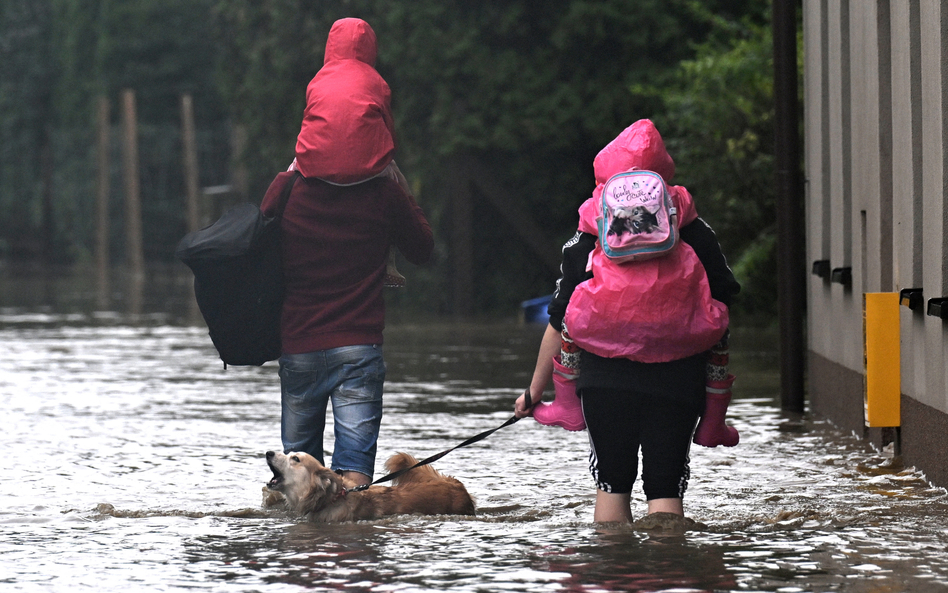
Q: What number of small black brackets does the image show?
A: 4